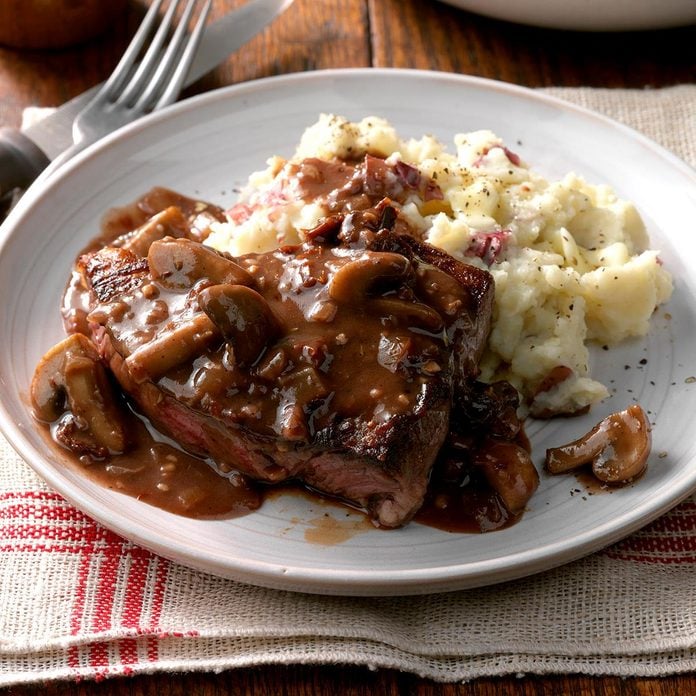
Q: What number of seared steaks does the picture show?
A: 1